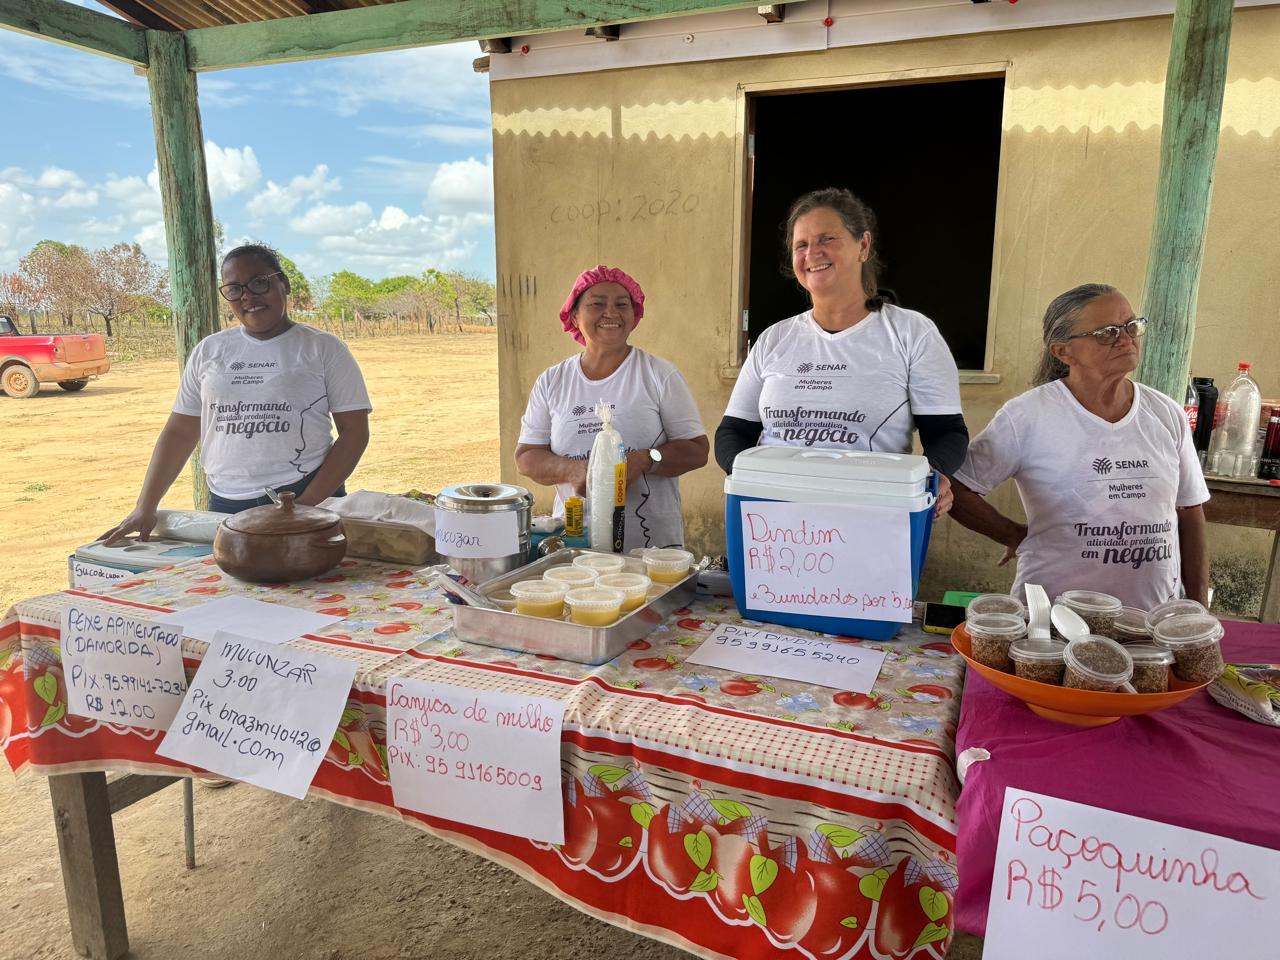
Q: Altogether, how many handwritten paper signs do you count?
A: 8